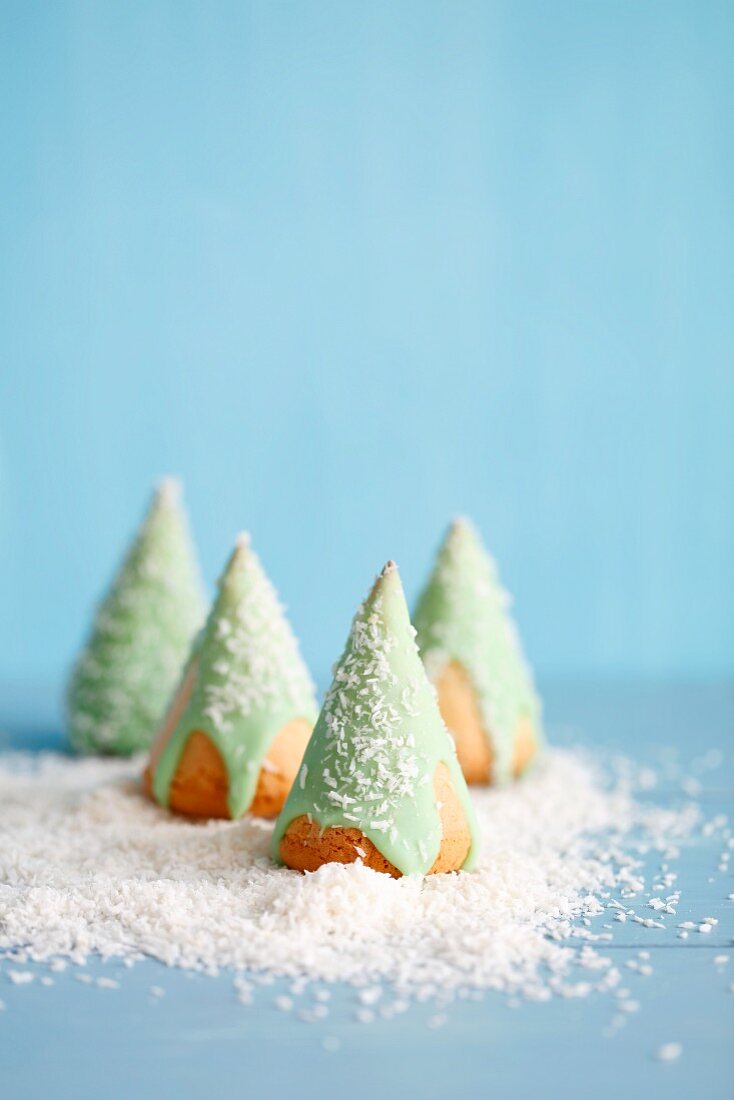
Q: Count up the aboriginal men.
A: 0